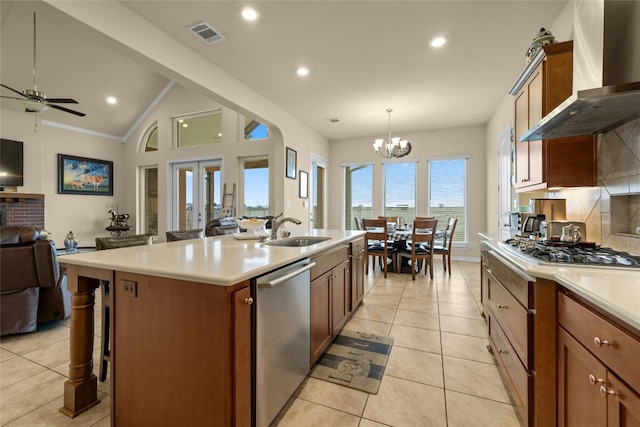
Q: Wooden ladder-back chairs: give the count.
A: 6